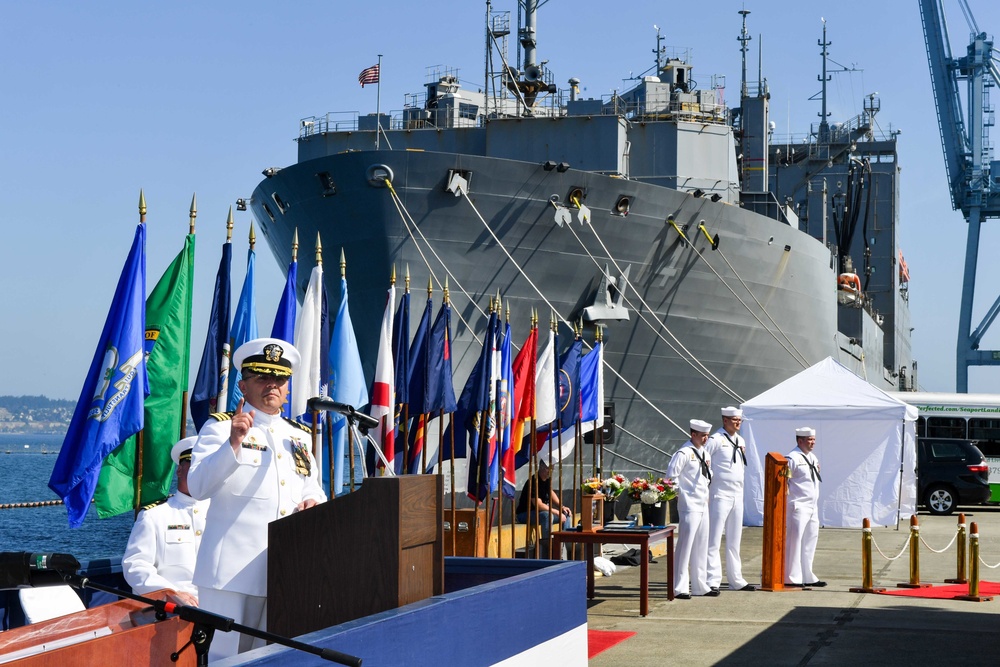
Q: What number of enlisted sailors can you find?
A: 3